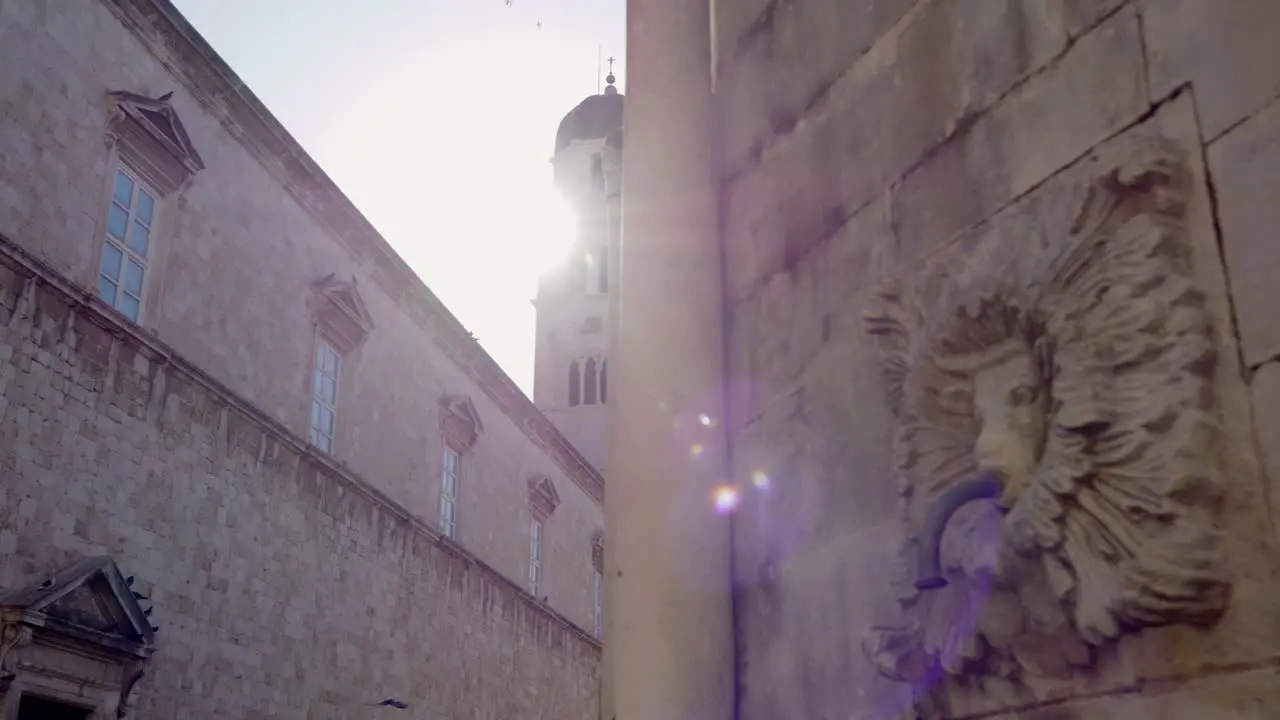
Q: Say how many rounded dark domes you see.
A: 1